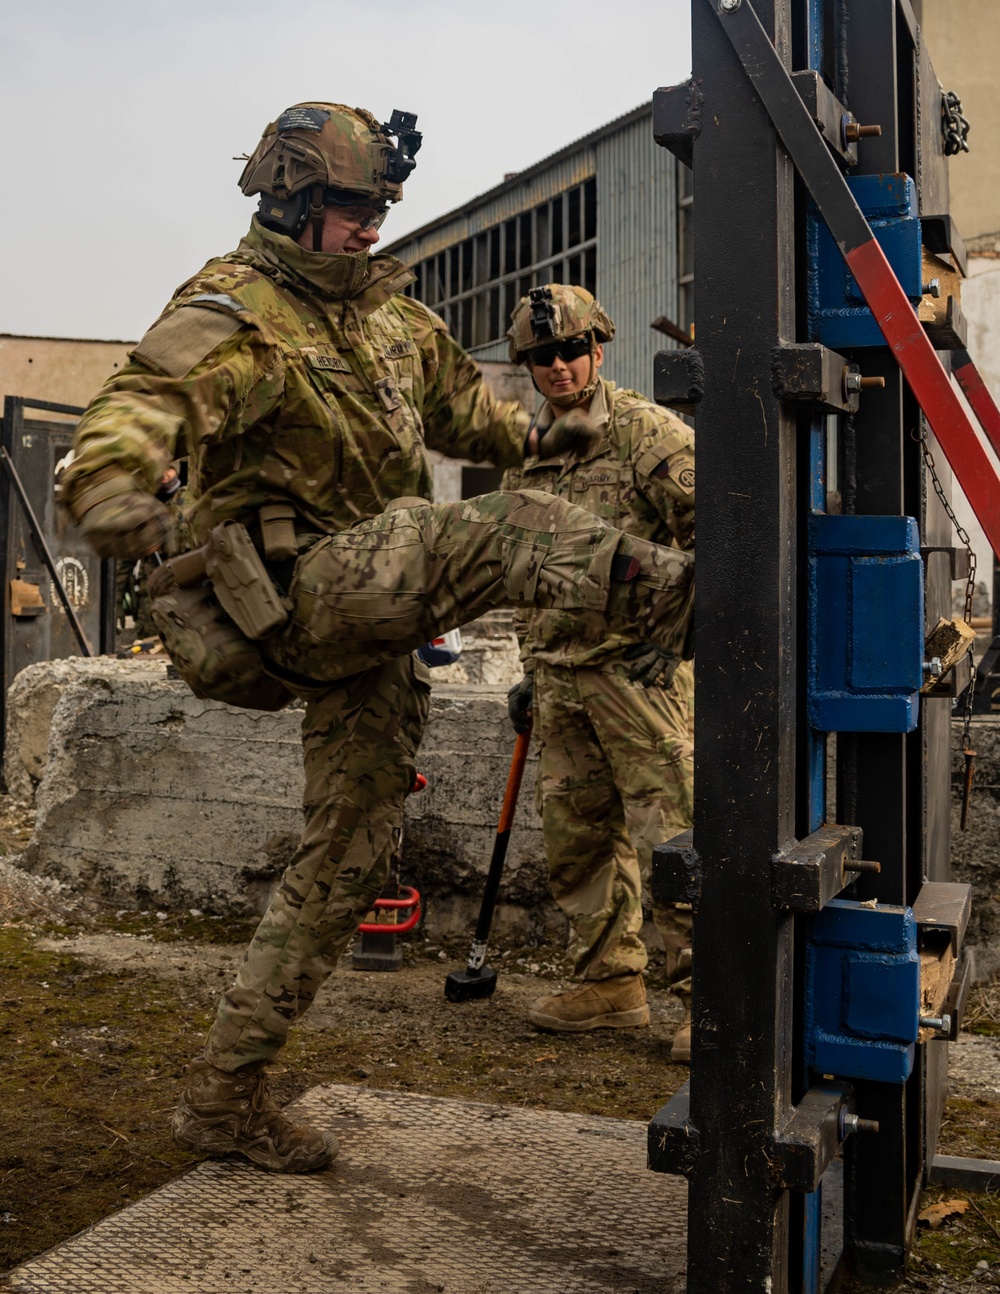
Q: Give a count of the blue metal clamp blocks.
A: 3